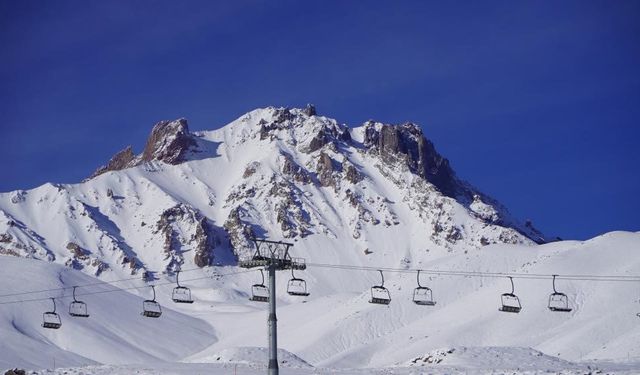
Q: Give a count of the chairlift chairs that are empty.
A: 10